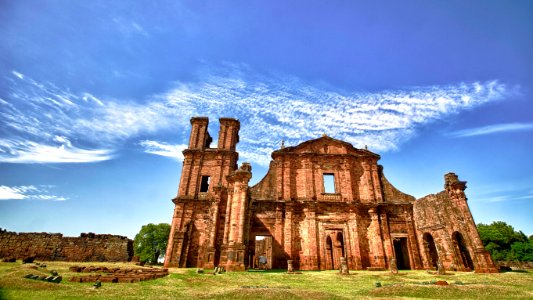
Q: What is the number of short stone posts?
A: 4